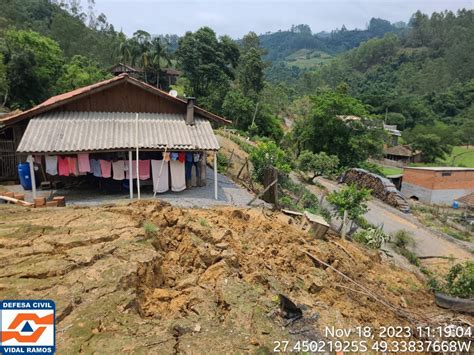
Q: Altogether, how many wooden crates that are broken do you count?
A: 0